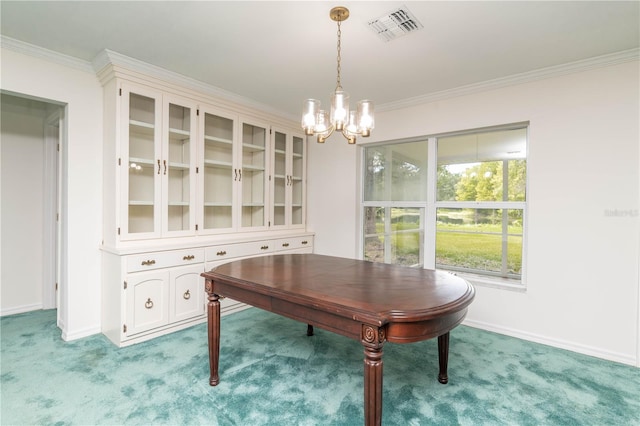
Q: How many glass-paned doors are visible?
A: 6